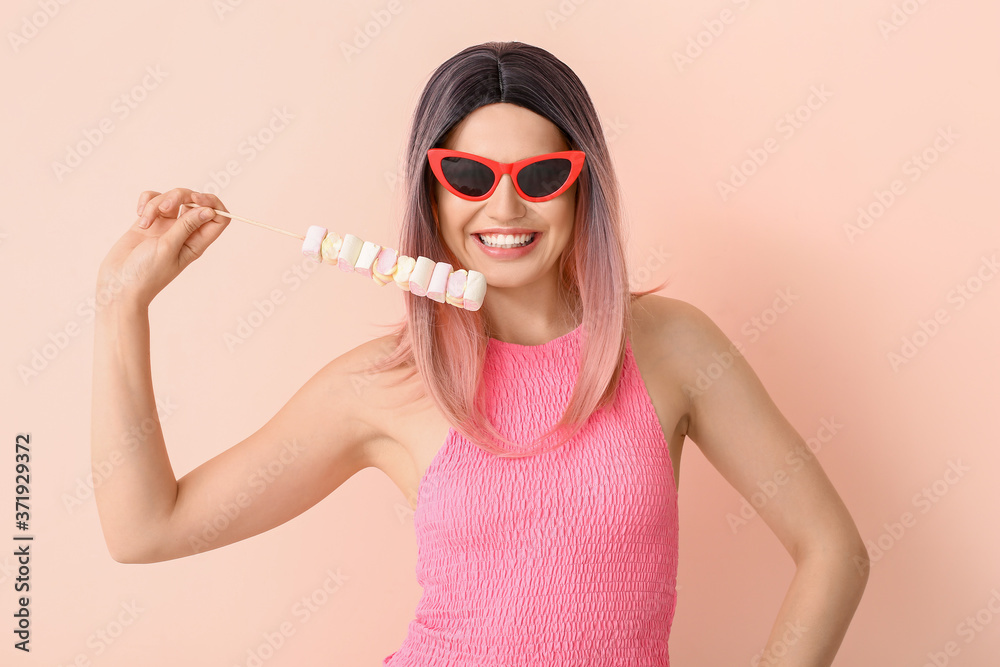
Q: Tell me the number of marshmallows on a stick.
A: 10